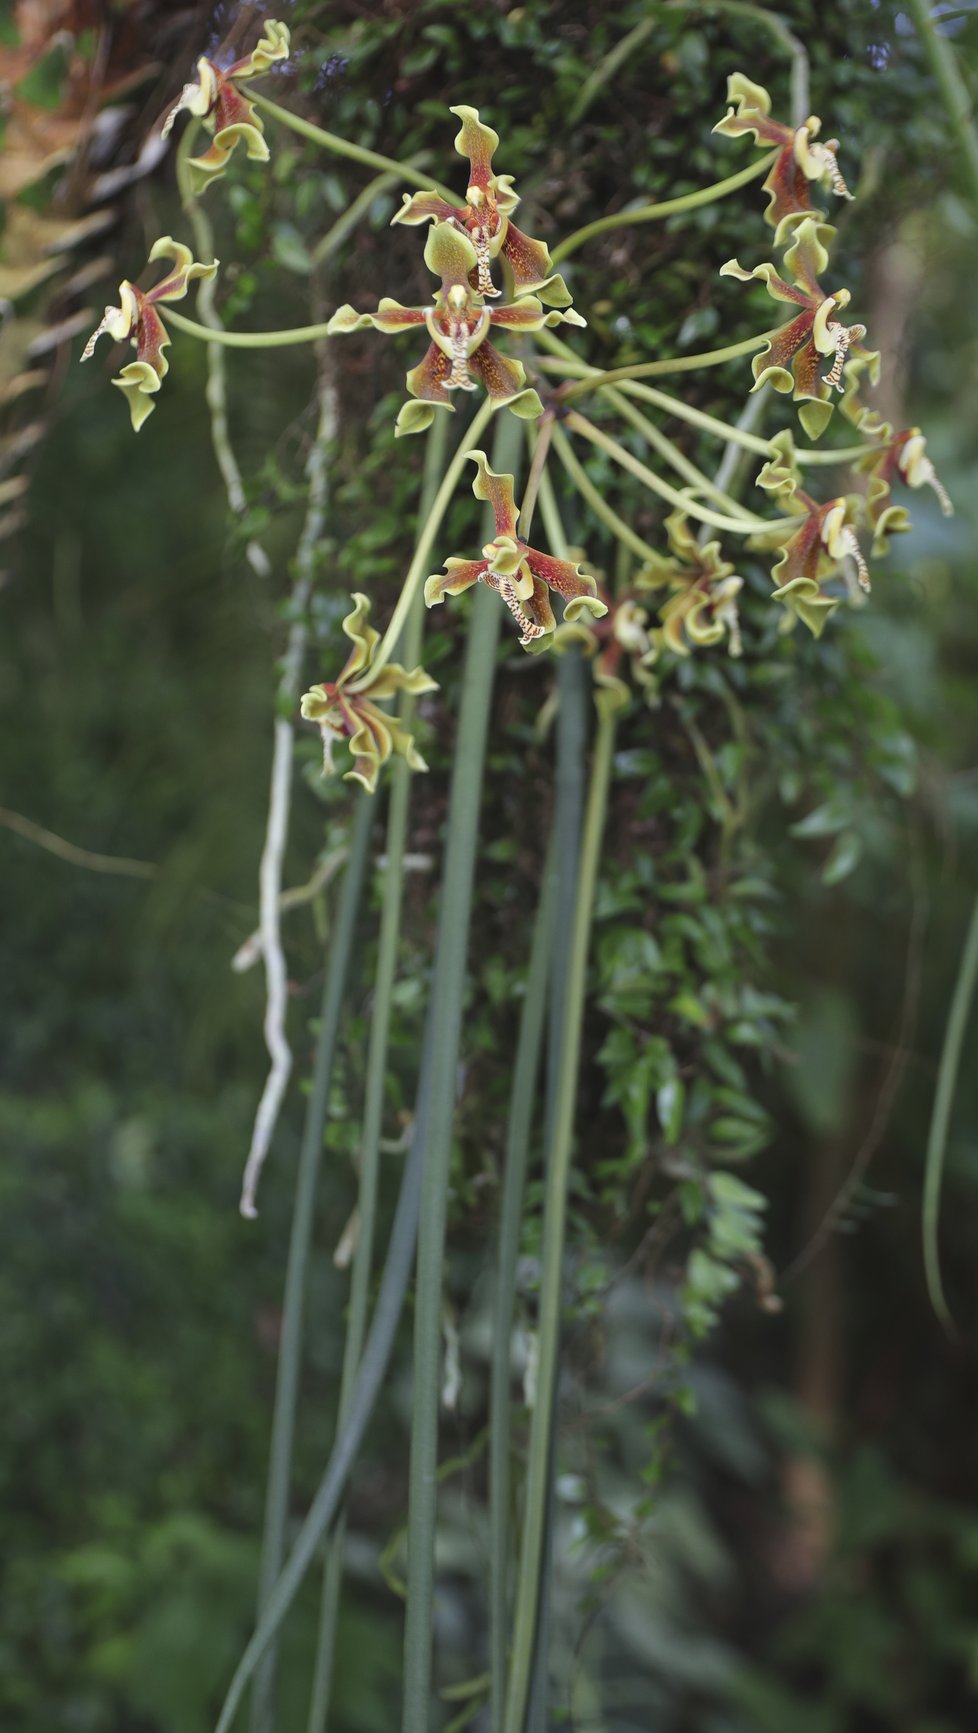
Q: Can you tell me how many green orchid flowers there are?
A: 12